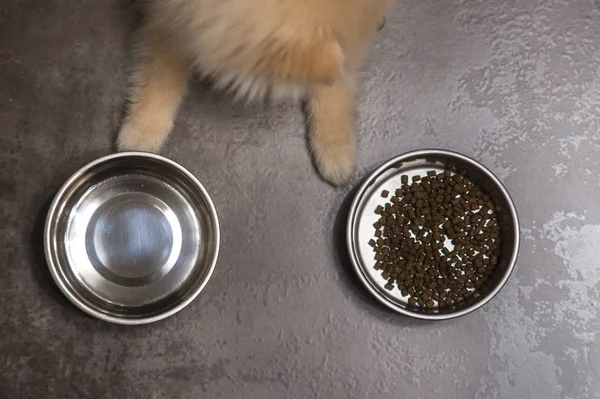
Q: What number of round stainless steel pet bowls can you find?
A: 2